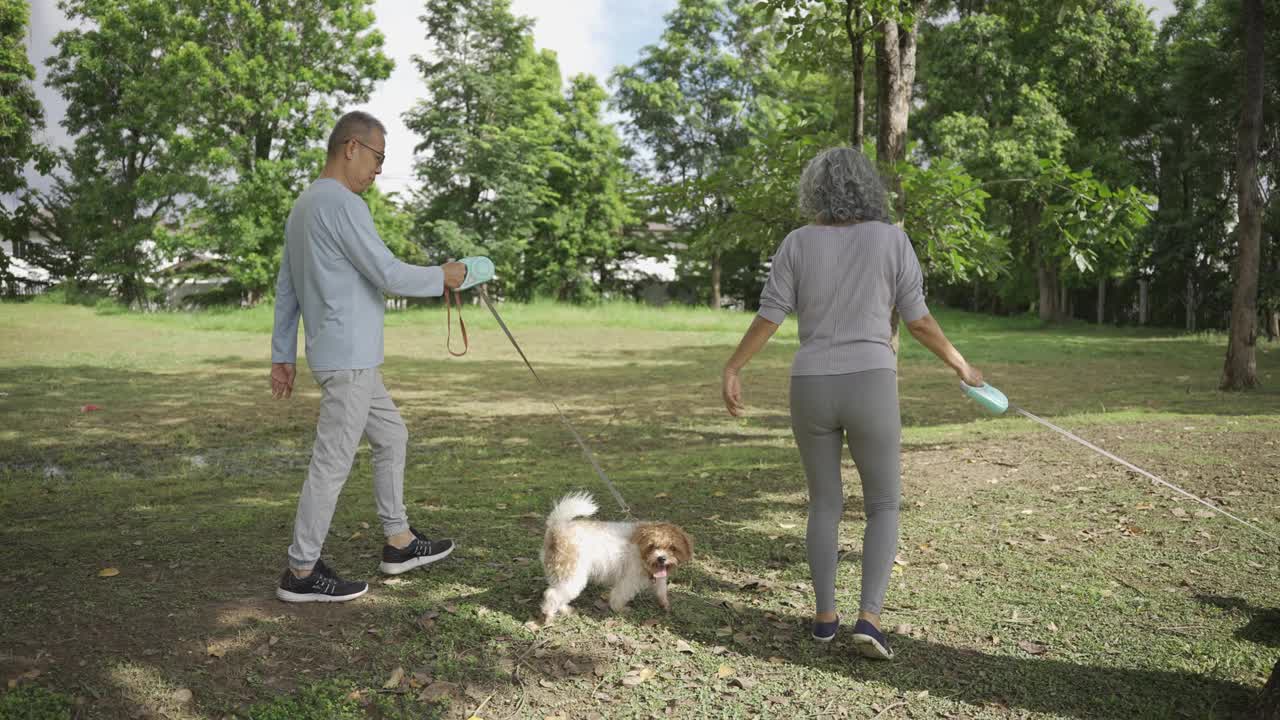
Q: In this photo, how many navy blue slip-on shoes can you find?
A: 2